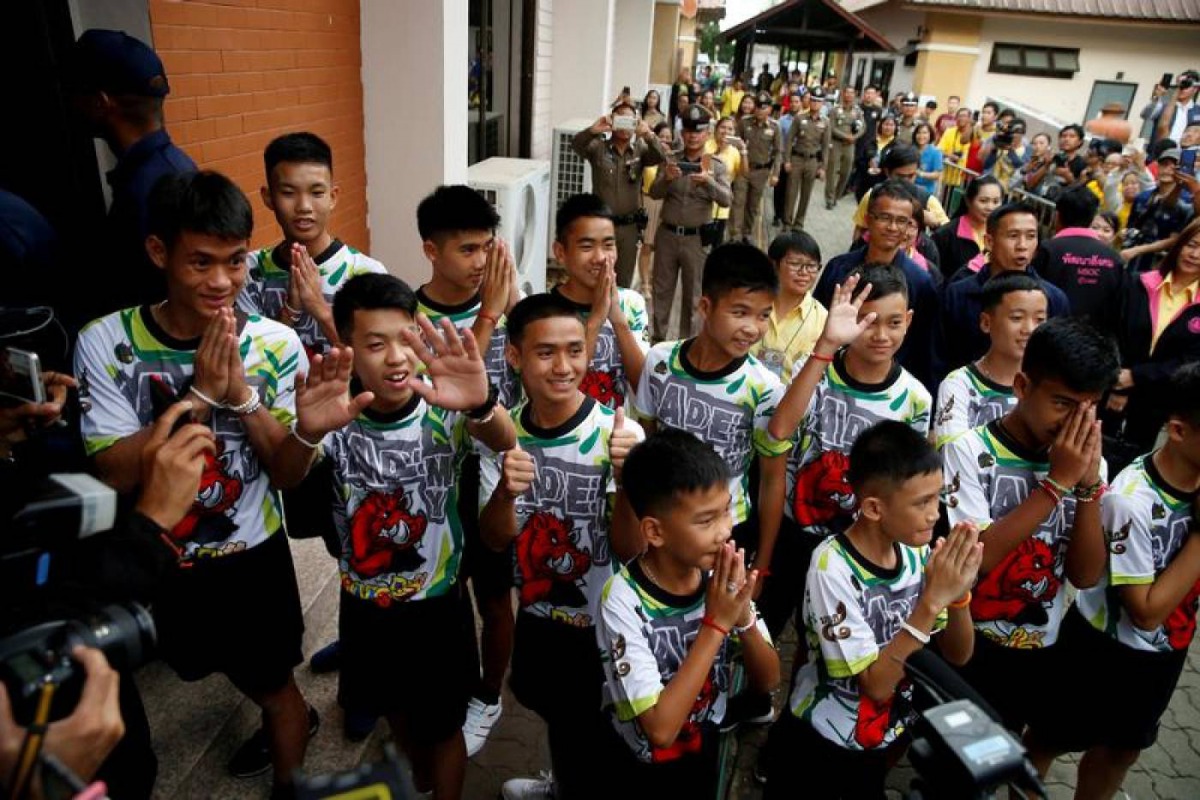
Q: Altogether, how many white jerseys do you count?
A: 13